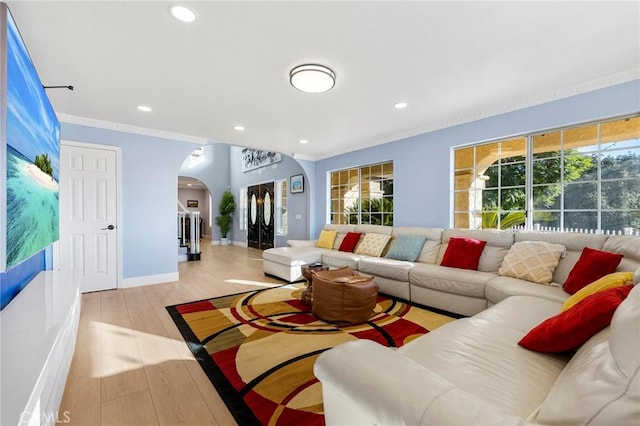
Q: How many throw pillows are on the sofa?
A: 9